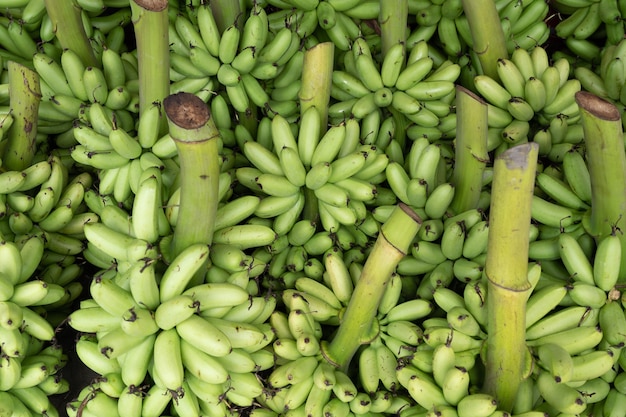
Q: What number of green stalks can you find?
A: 12